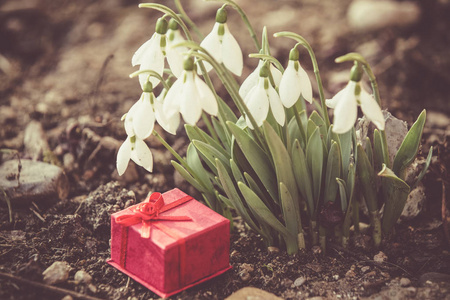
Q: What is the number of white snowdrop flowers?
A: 11